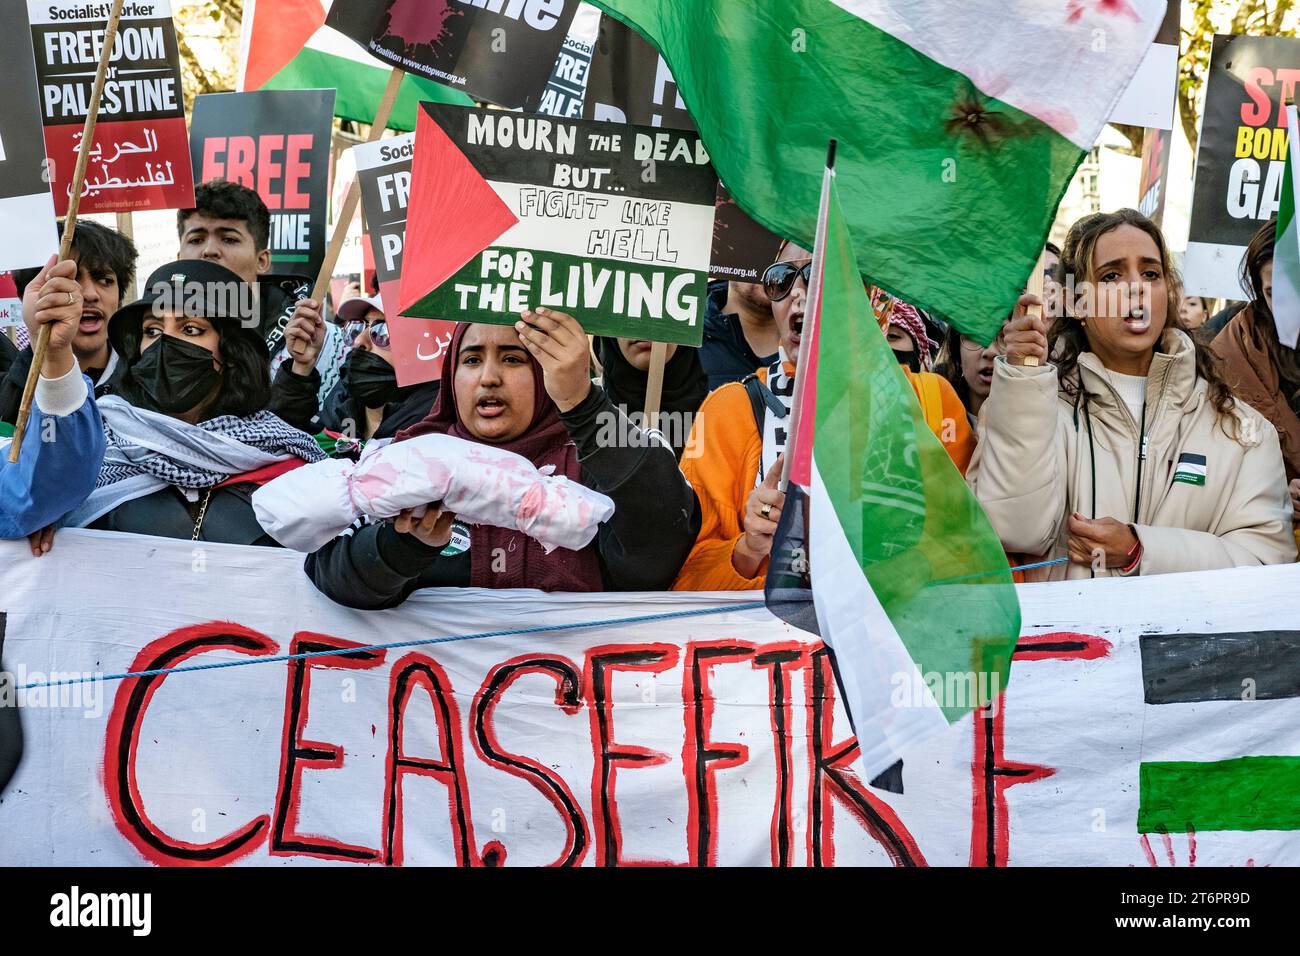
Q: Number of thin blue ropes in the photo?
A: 1